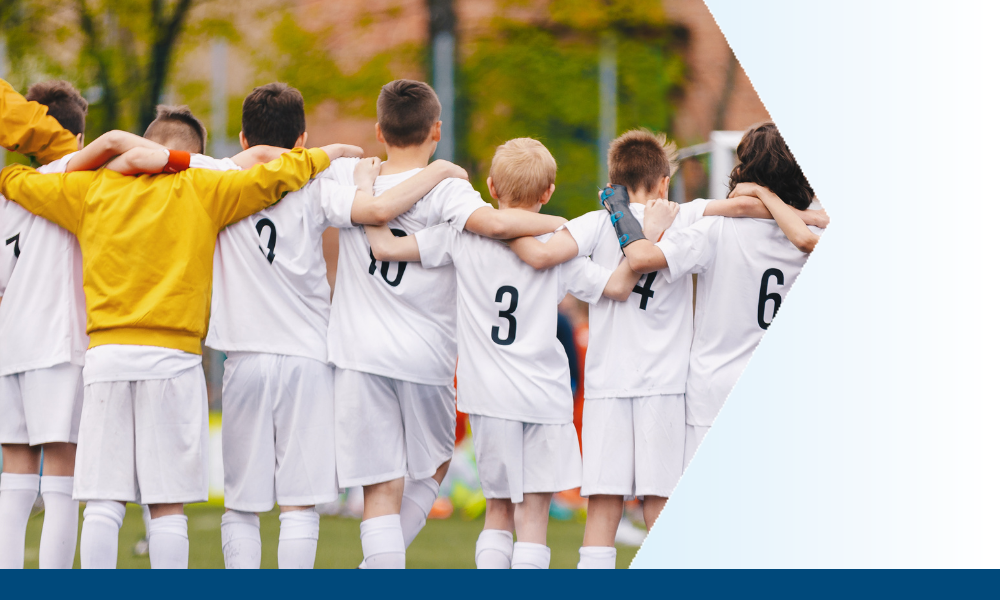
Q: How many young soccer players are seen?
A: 7